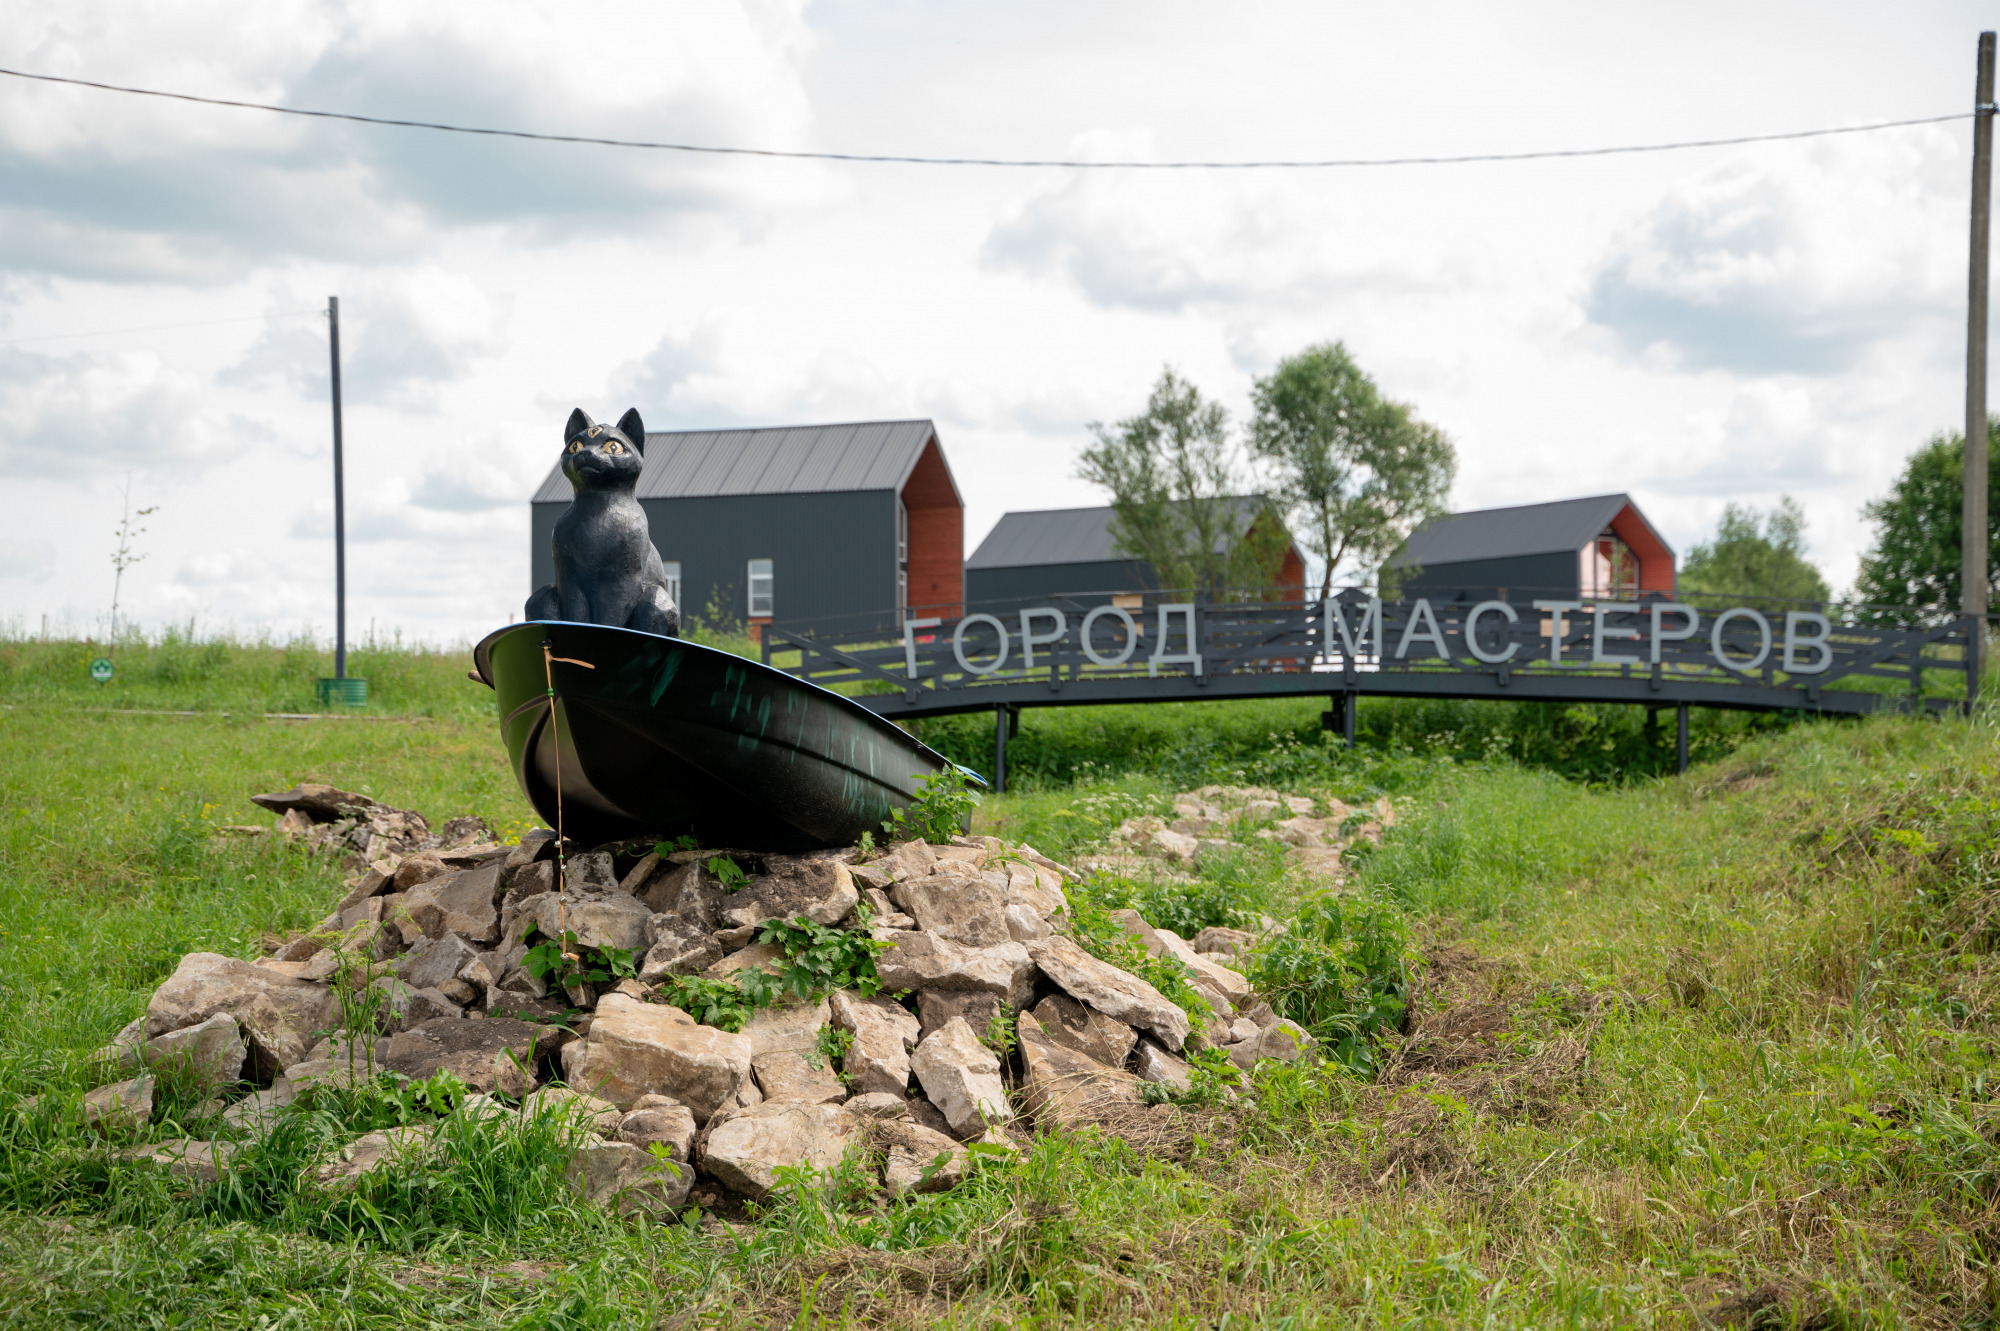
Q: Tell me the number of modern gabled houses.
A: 3